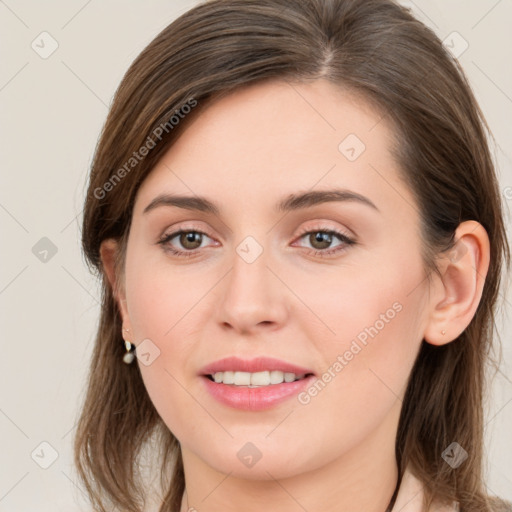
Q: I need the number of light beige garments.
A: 1